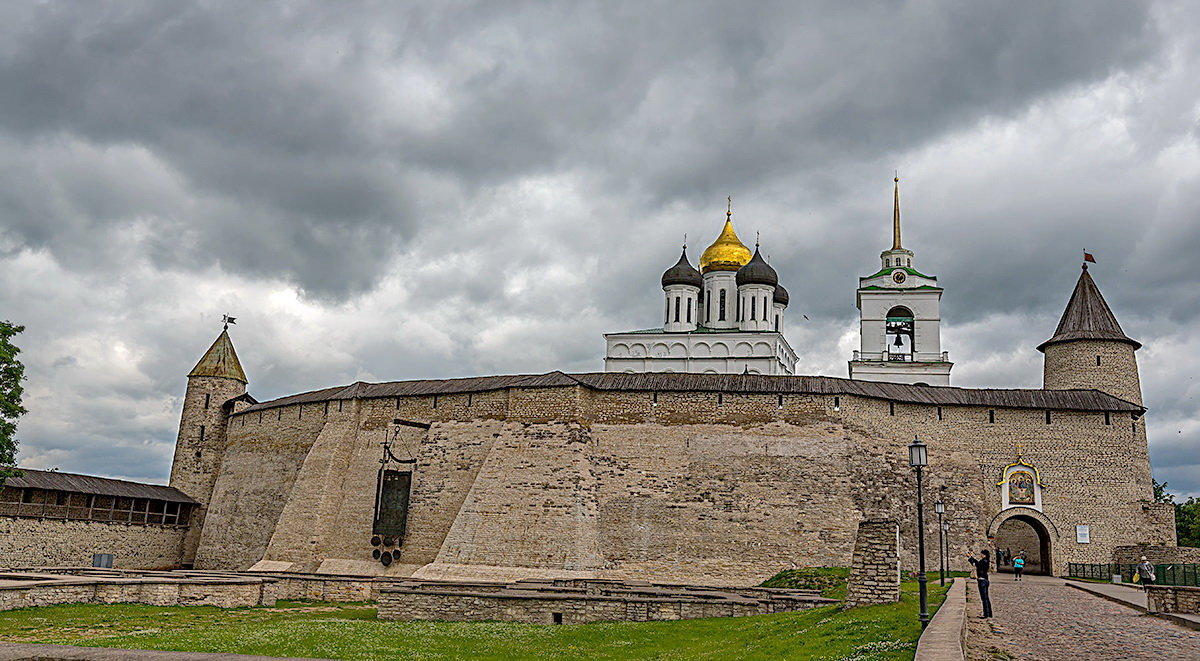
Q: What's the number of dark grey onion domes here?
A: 3